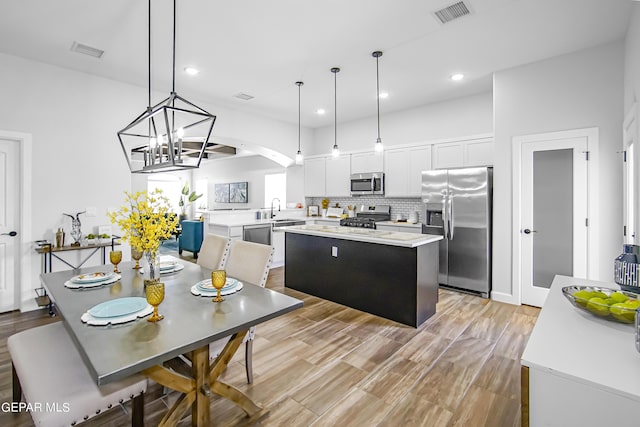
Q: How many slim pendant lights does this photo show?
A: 3